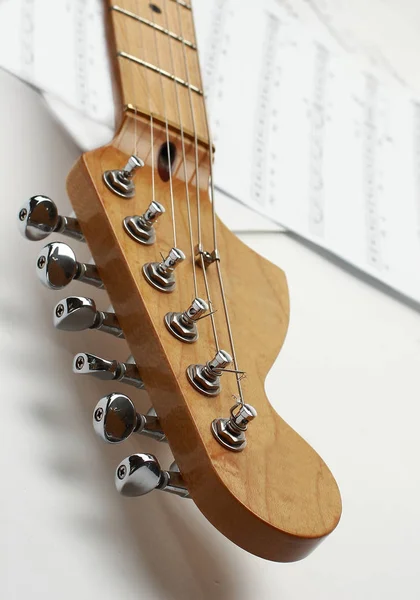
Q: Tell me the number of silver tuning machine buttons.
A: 6